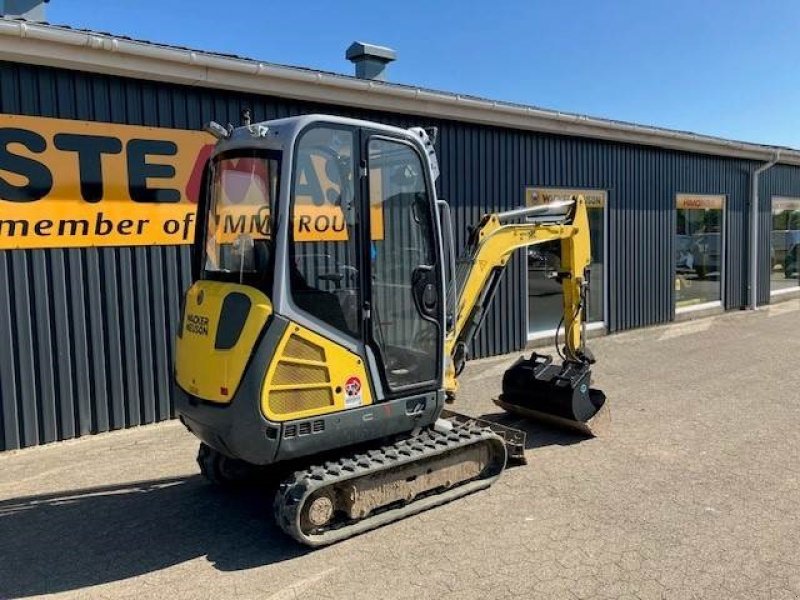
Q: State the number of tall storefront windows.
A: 3